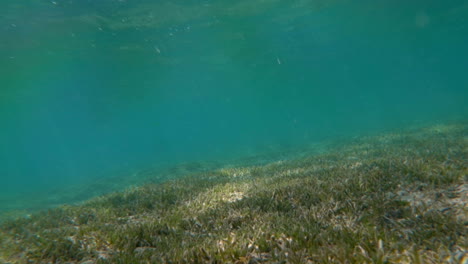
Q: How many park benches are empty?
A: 0